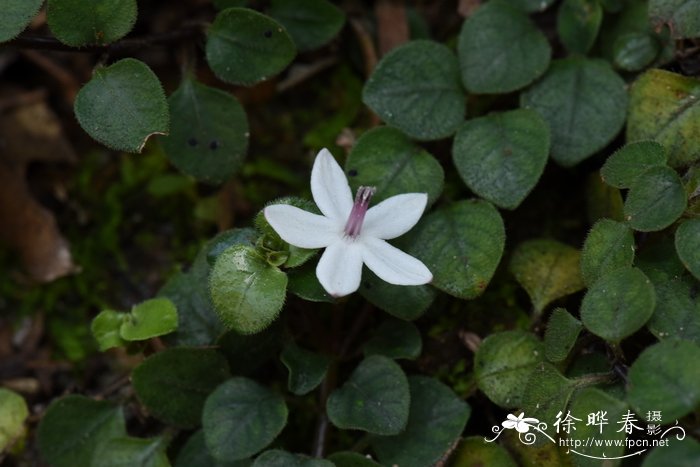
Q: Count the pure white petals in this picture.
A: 5